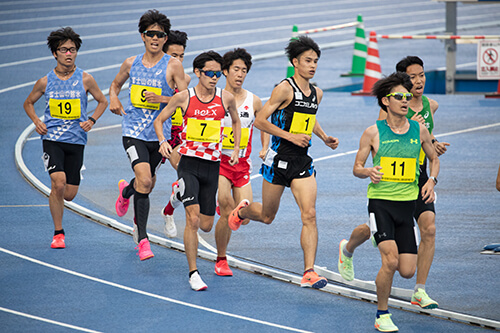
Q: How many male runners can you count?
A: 8